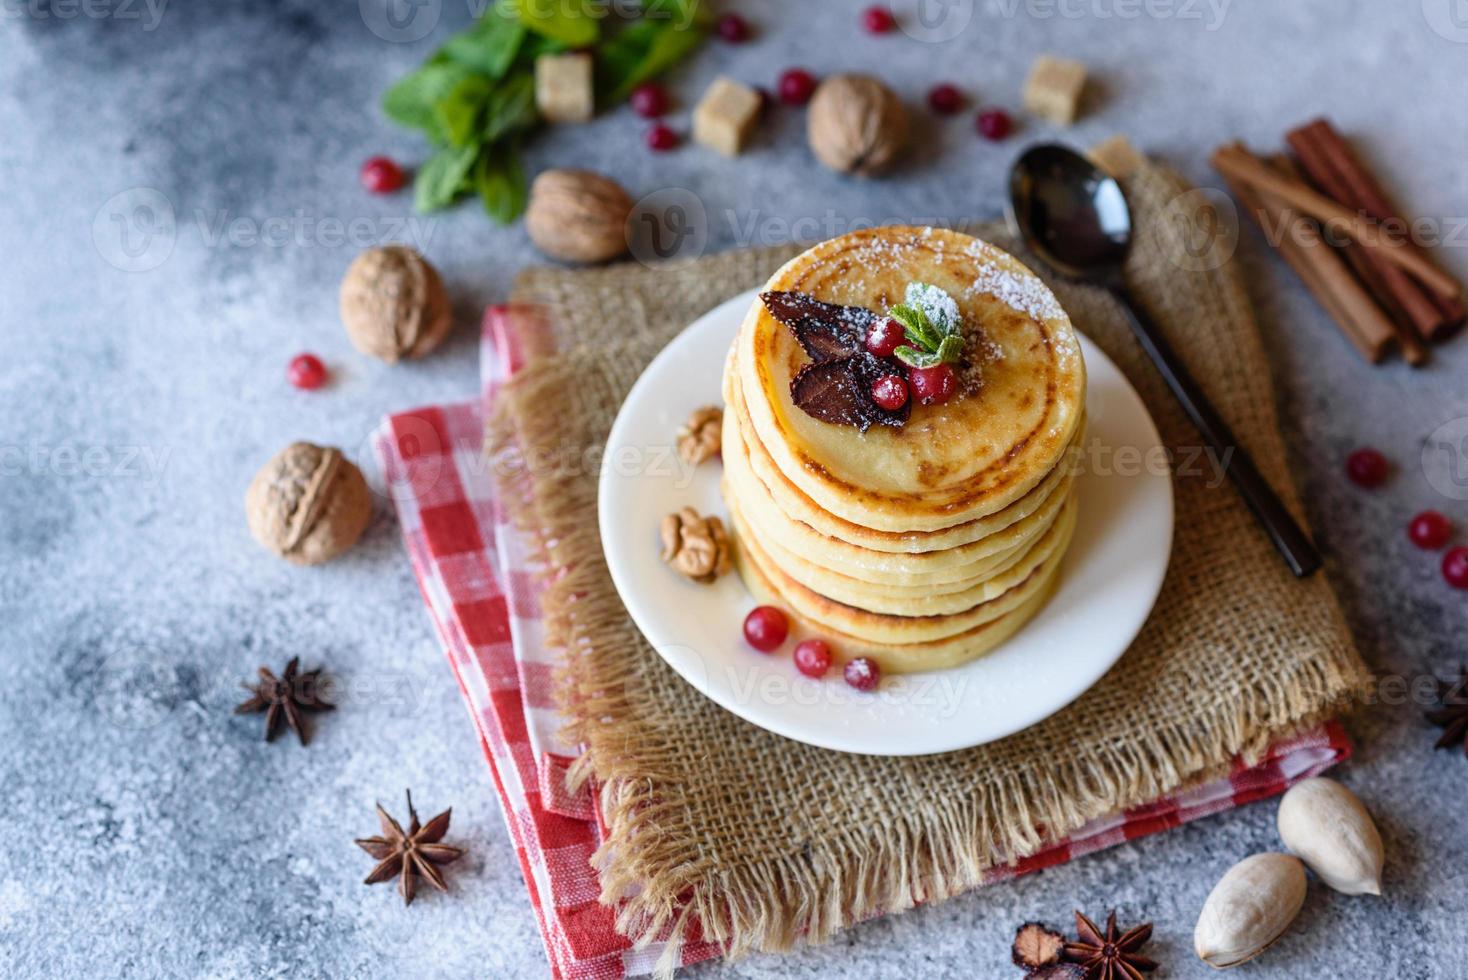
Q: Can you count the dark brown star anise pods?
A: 4